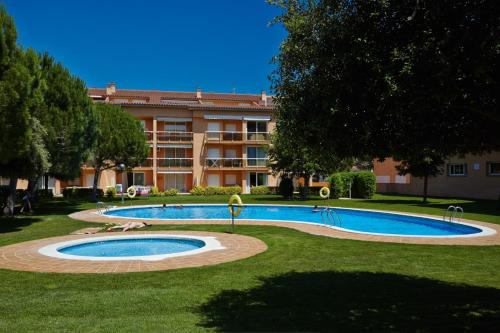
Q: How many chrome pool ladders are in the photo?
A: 3